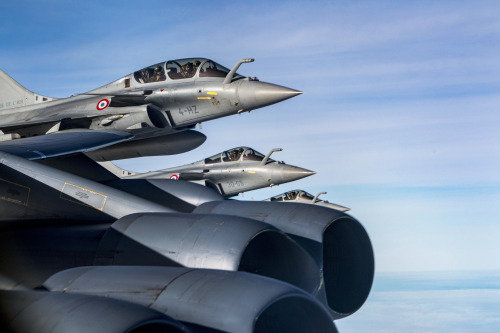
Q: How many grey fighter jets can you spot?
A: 3